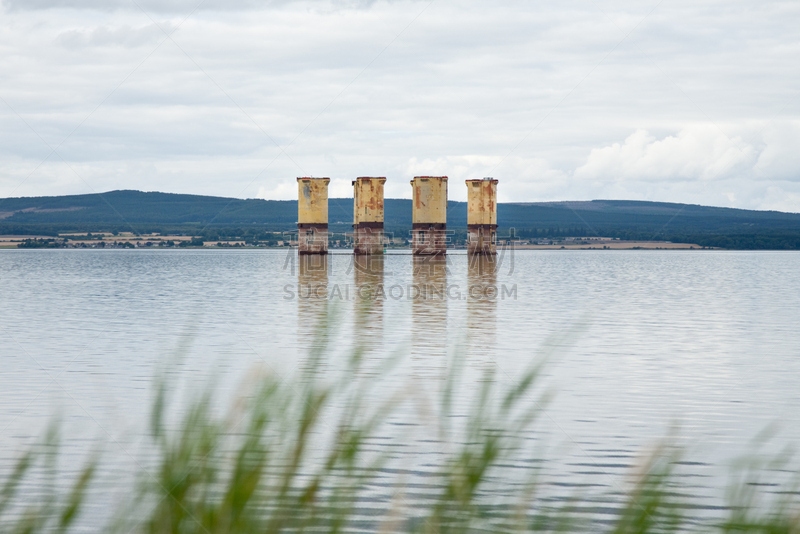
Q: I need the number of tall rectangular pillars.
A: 4